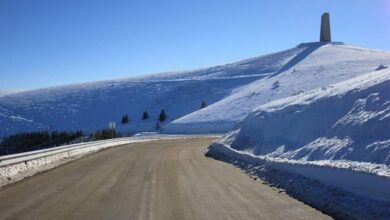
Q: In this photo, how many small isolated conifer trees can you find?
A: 4